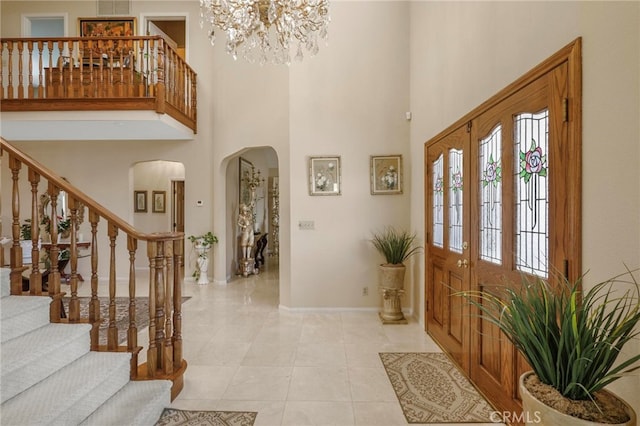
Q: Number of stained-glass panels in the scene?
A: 4